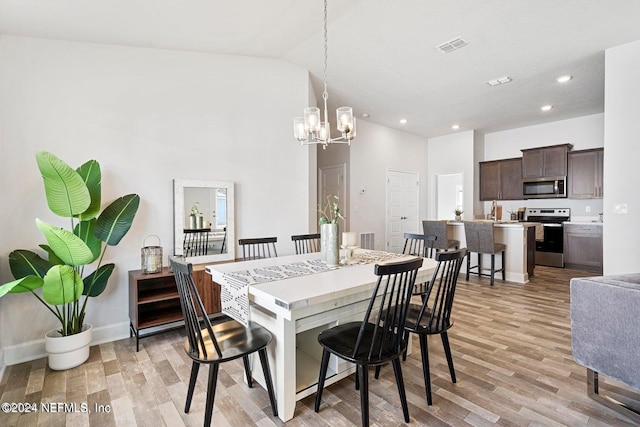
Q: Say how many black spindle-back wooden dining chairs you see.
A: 6